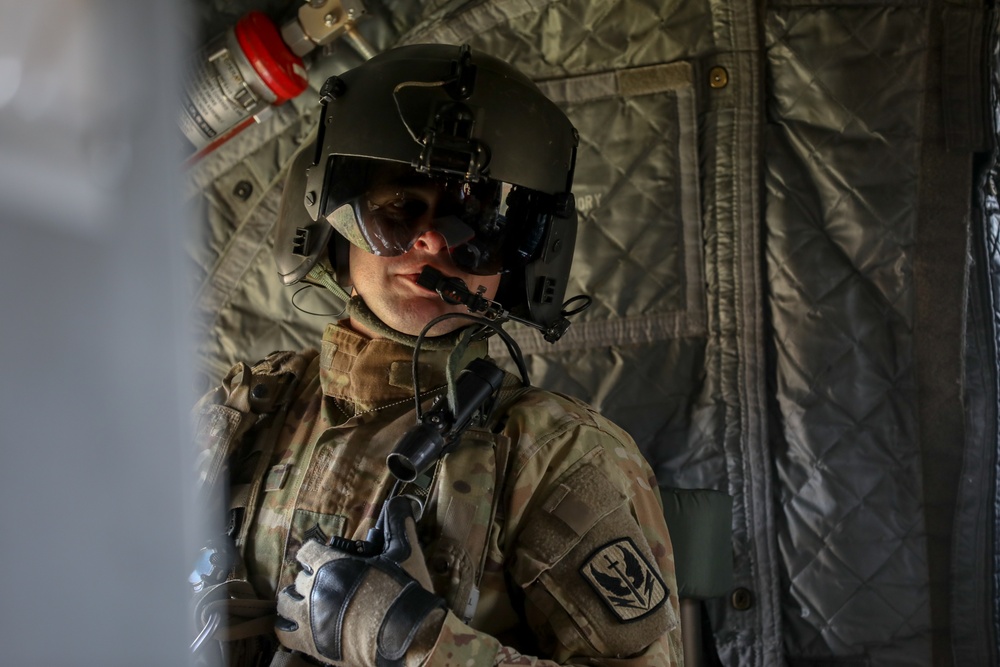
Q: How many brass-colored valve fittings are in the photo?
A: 1